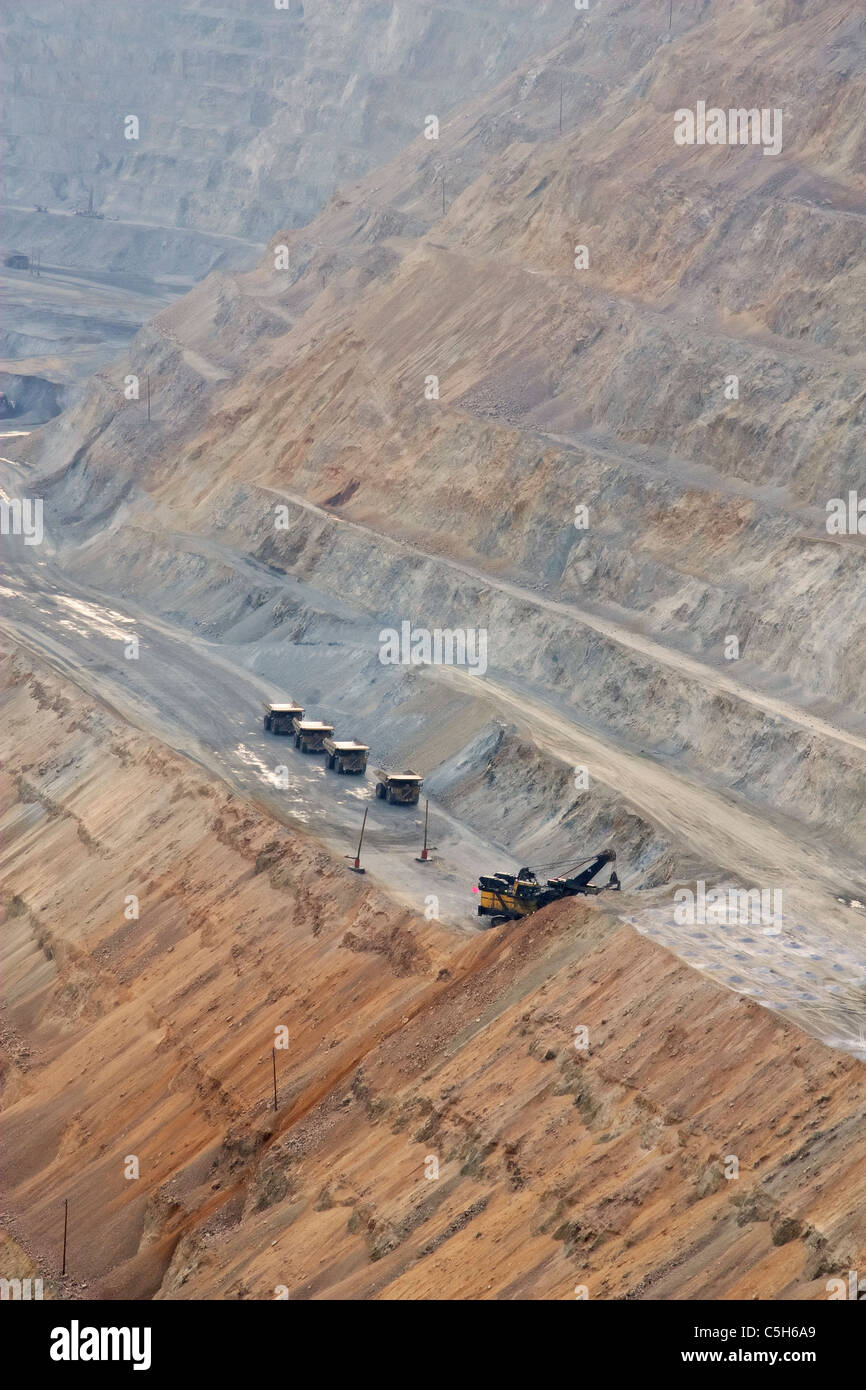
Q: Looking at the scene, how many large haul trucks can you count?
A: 4